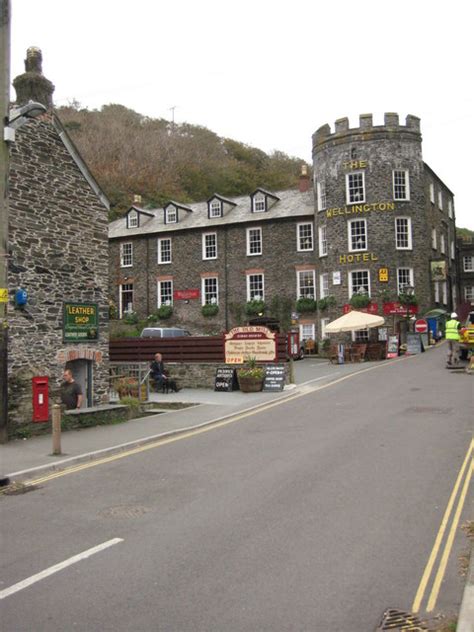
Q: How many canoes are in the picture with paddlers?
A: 0